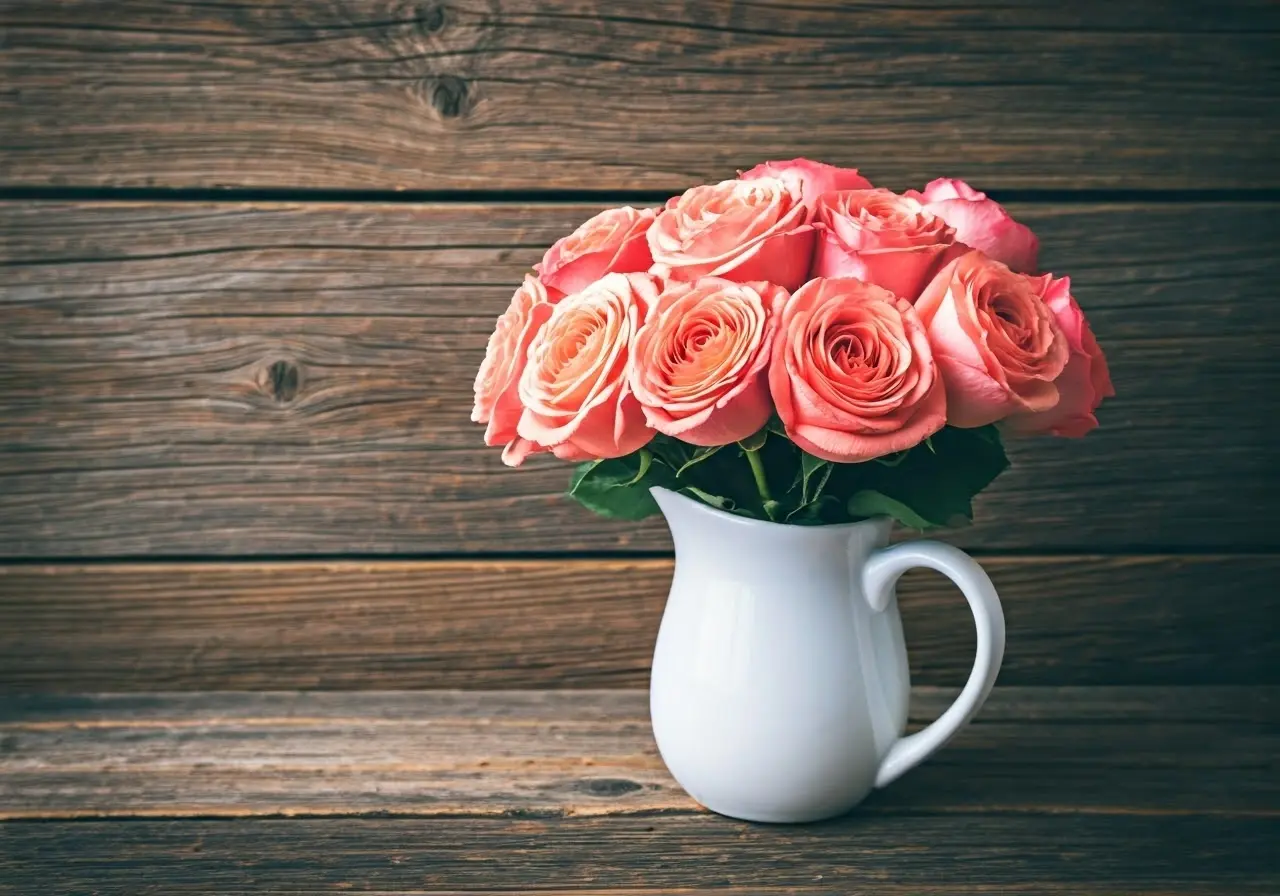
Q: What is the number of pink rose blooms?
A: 11